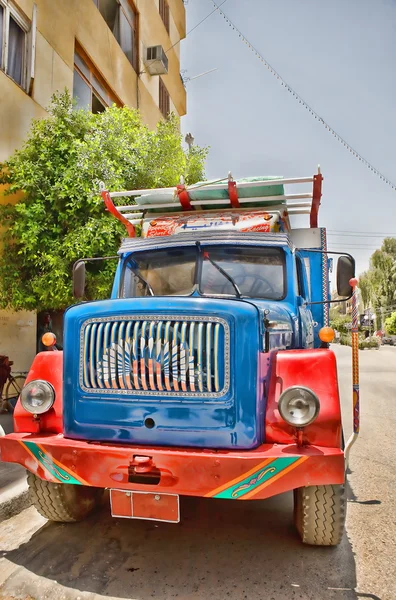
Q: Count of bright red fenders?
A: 2